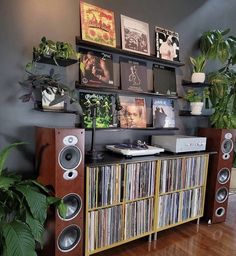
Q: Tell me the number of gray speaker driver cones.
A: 6